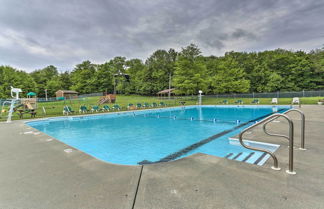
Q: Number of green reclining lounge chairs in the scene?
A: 13